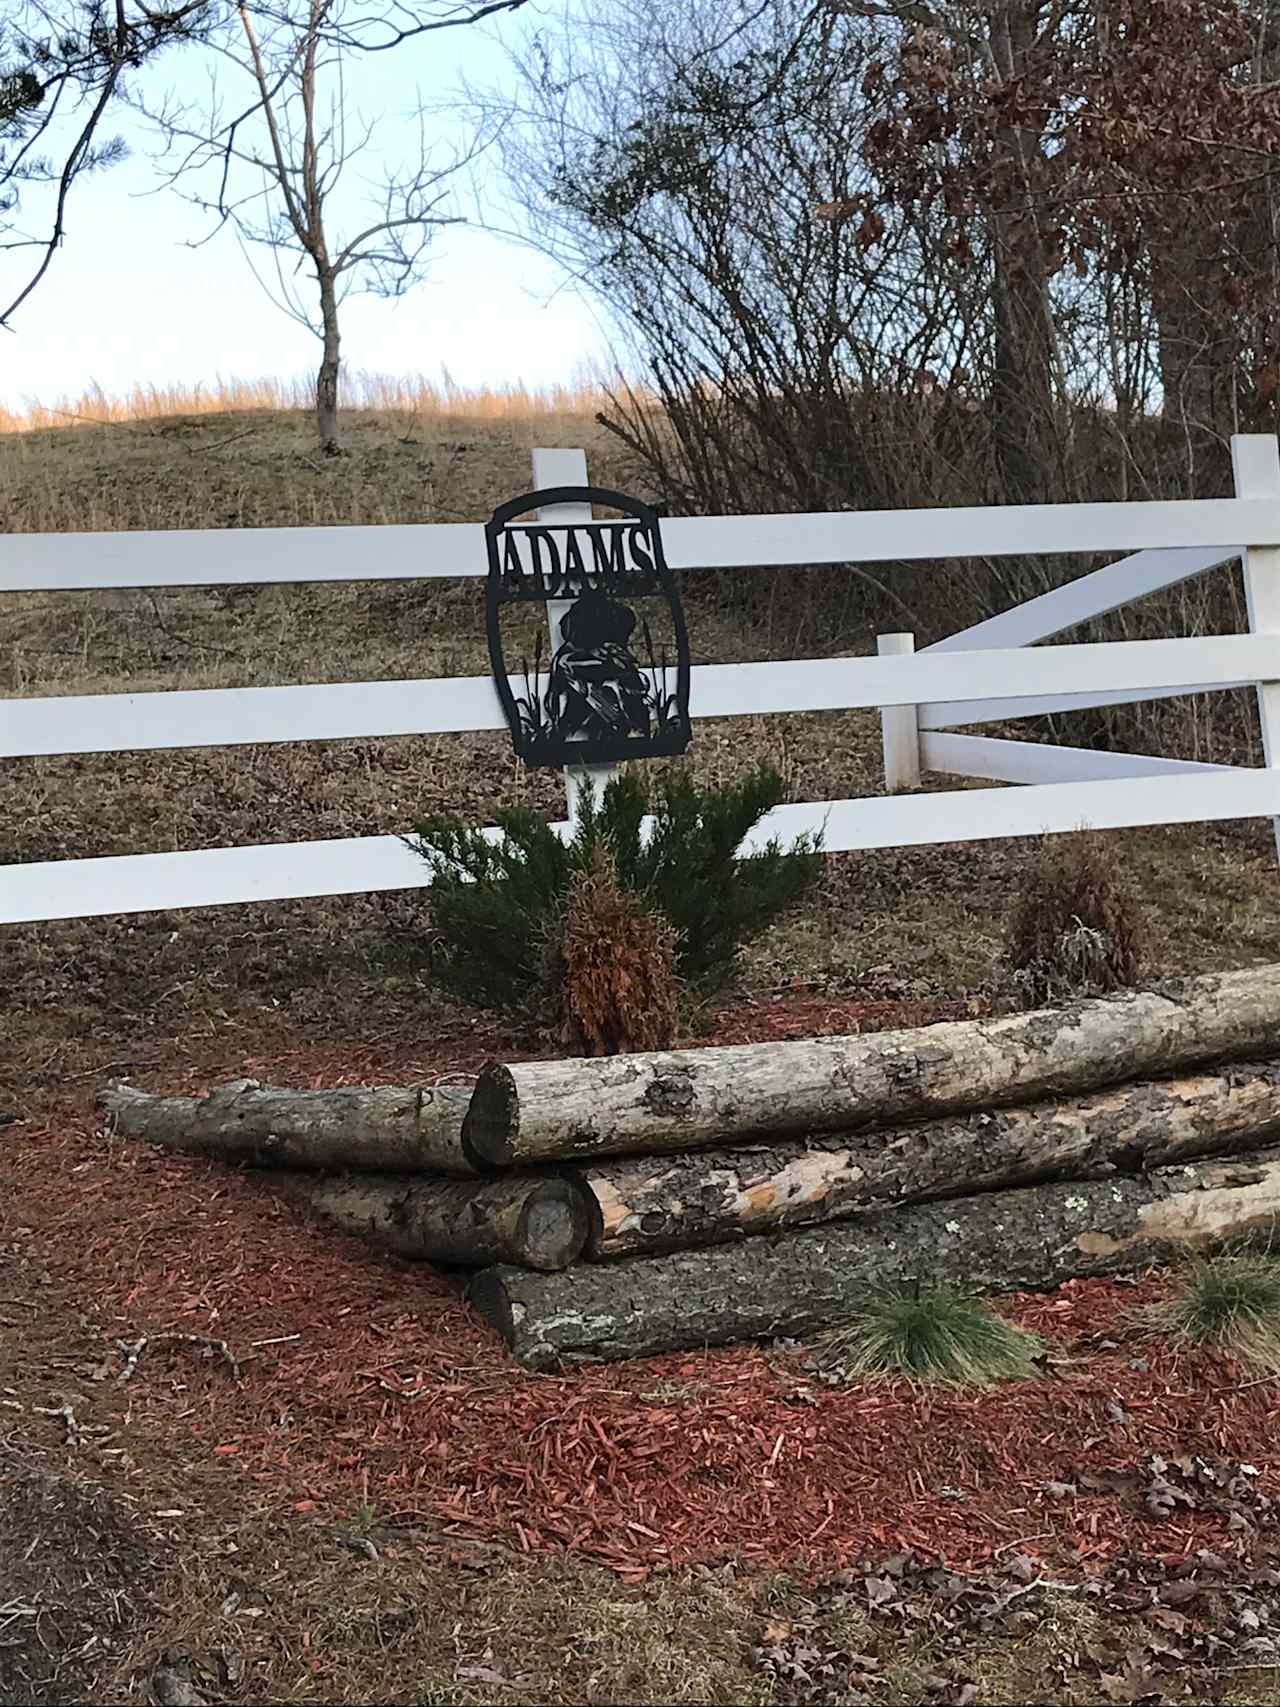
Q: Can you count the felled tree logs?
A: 5